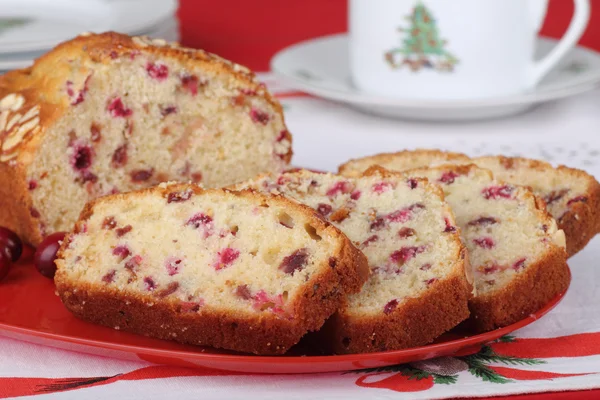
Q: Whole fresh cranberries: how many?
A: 3